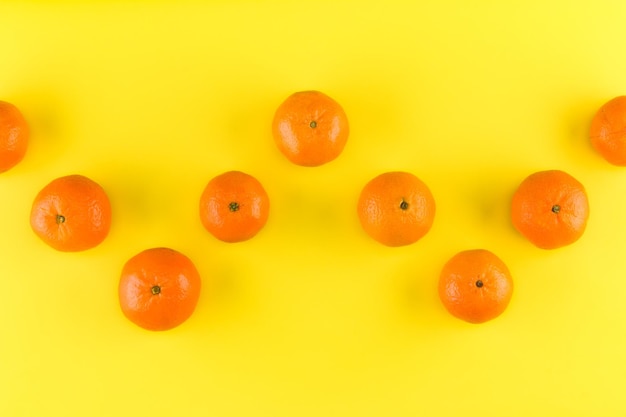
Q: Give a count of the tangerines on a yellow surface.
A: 9